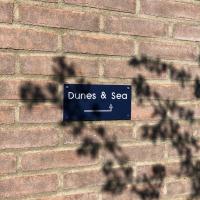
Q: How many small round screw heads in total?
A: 4